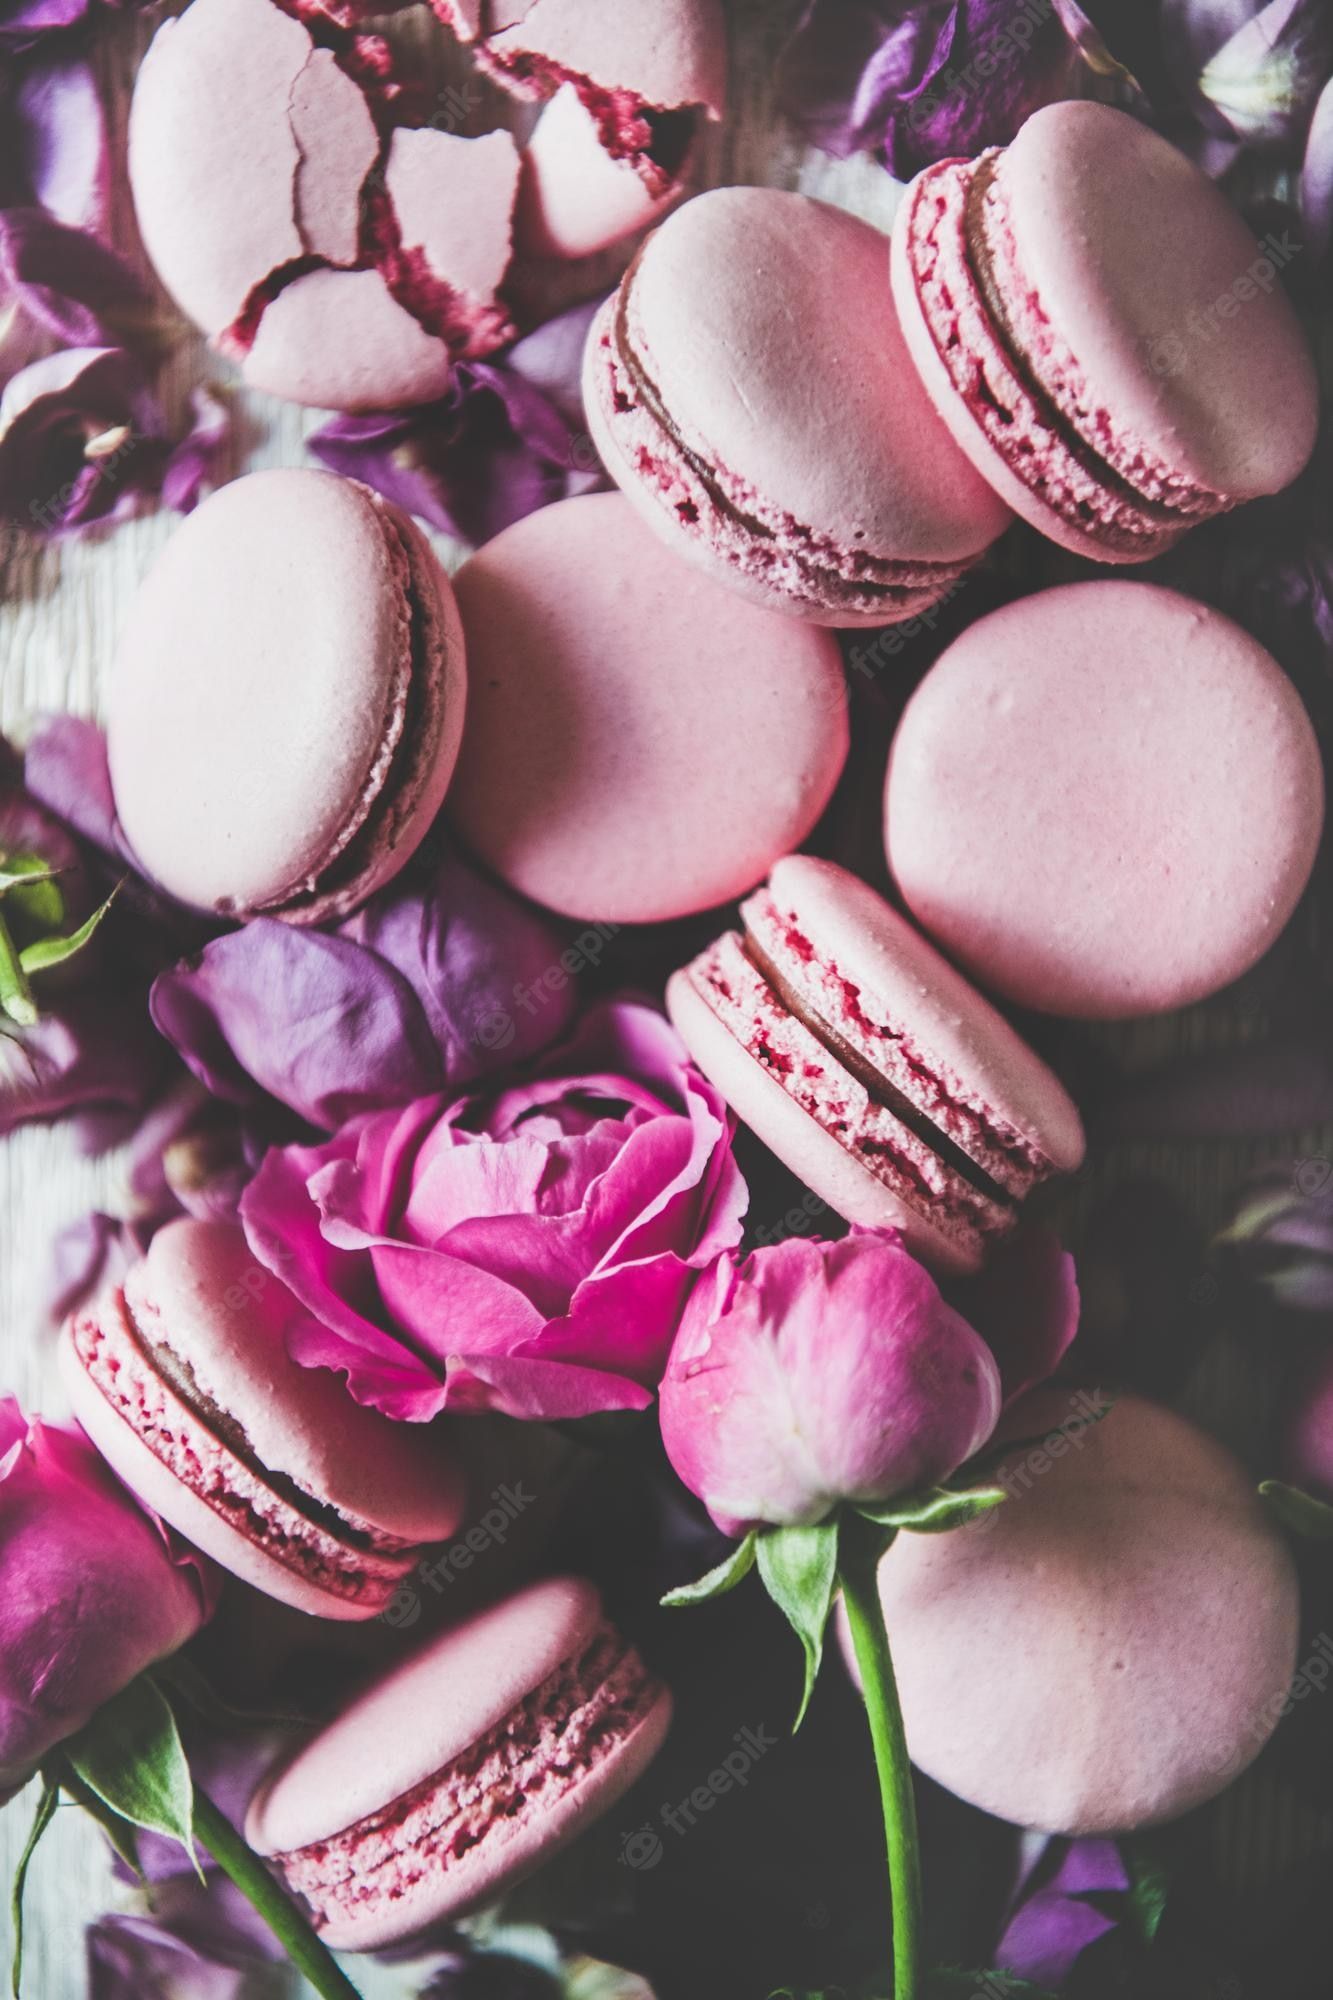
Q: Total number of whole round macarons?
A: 9